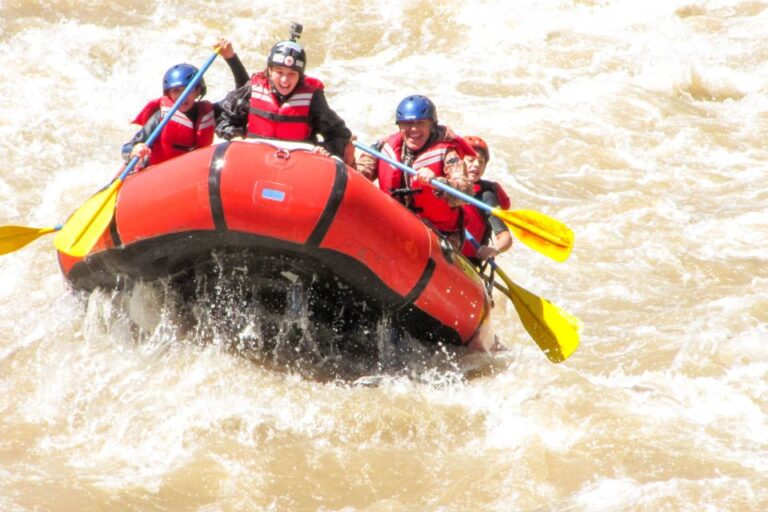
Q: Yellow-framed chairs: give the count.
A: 0